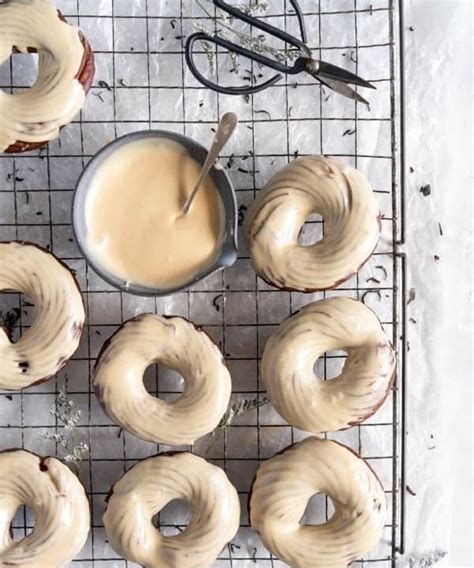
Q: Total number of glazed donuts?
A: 8